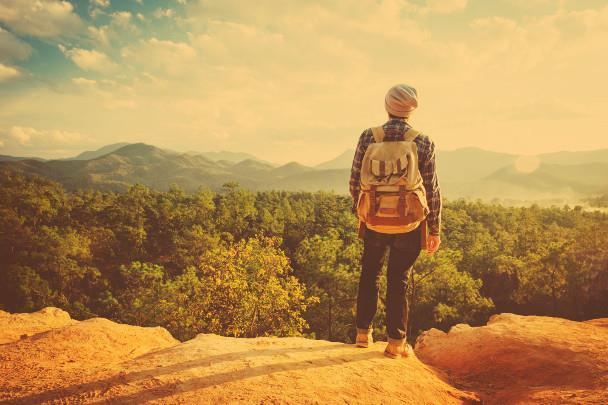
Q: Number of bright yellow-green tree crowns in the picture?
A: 1